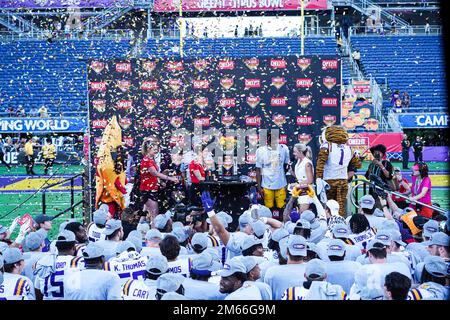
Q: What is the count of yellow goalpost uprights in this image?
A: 2